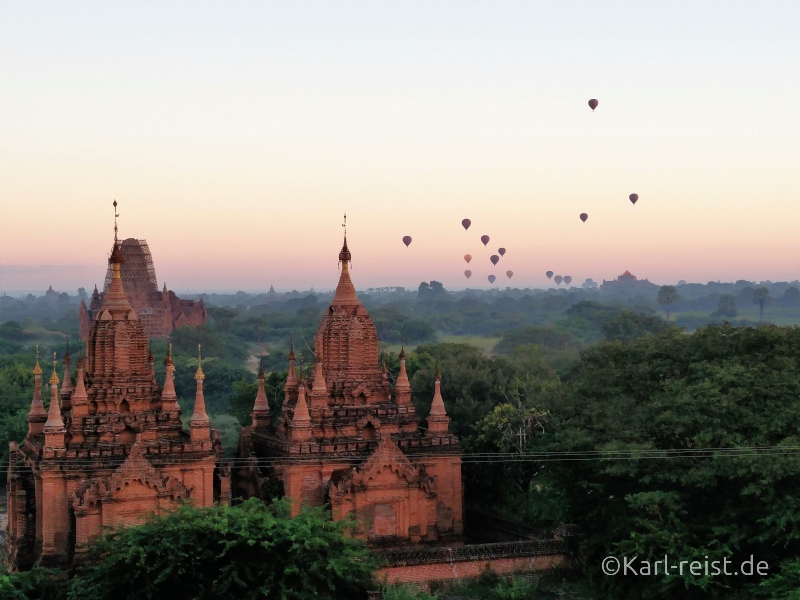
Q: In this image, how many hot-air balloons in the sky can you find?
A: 15